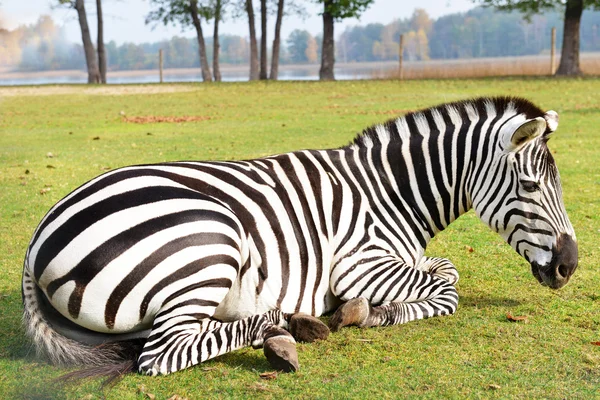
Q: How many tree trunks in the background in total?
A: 9